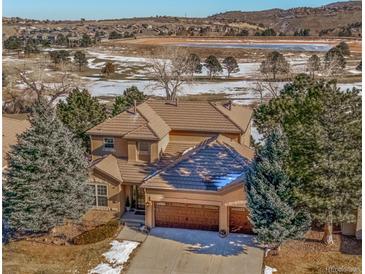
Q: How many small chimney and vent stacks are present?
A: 3